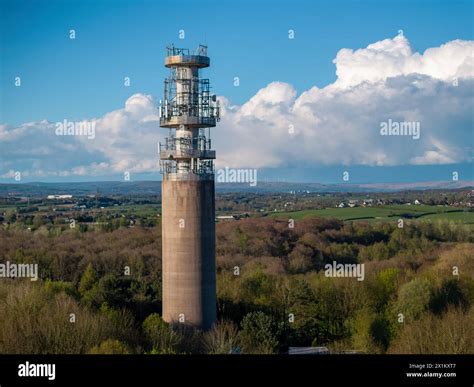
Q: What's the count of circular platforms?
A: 3